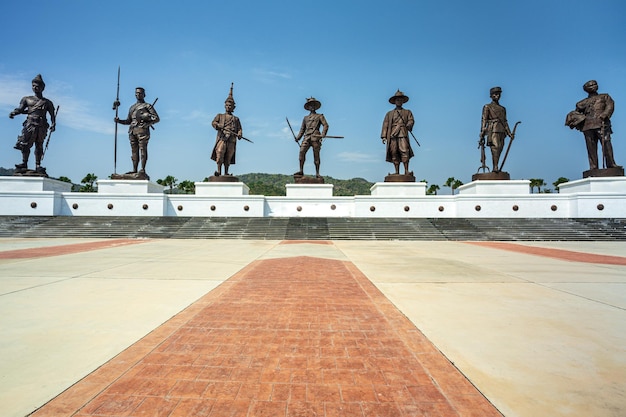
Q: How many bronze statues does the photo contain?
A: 7